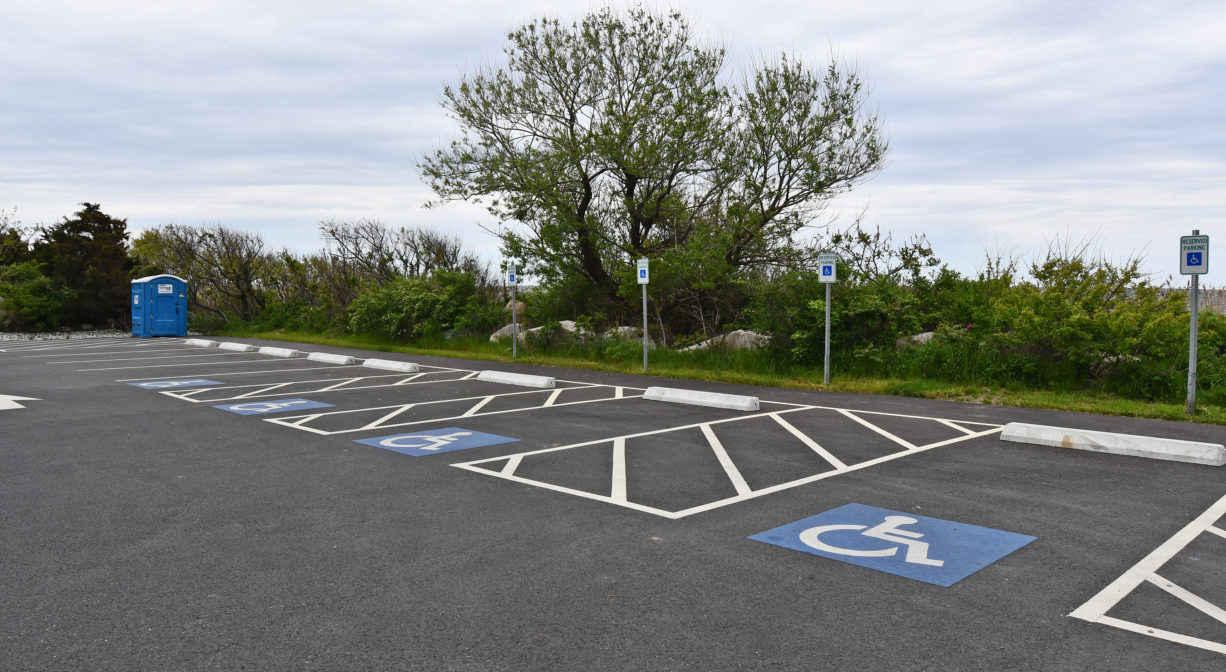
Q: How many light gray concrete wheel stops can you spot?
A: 8